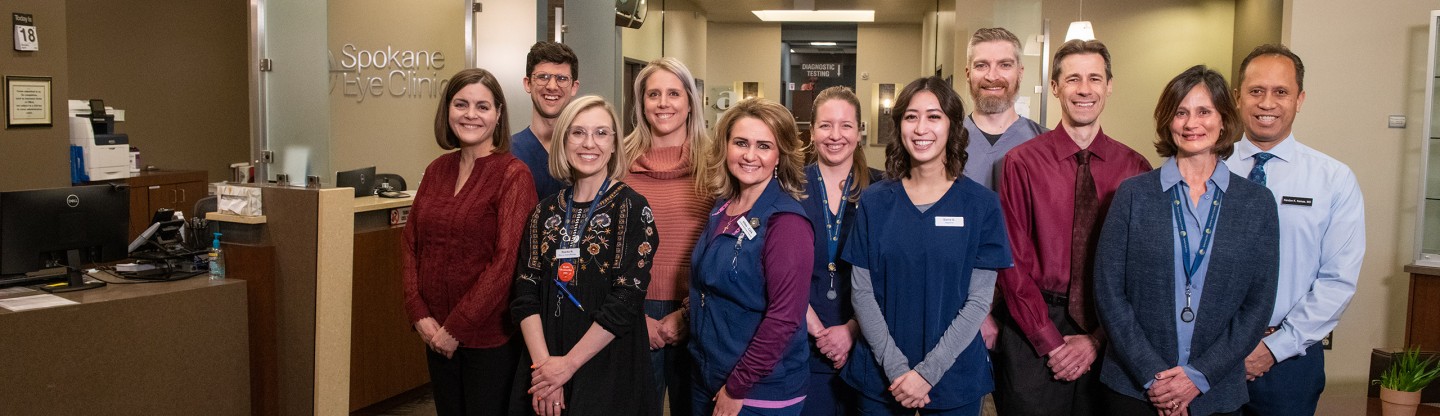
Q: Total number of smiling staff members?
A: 11